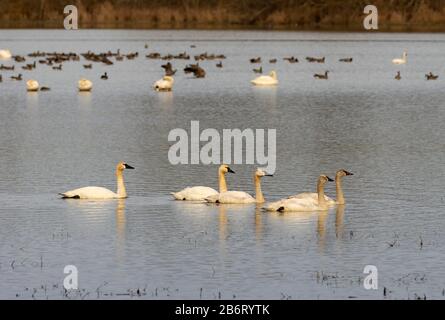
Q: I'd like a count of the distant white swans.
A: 6